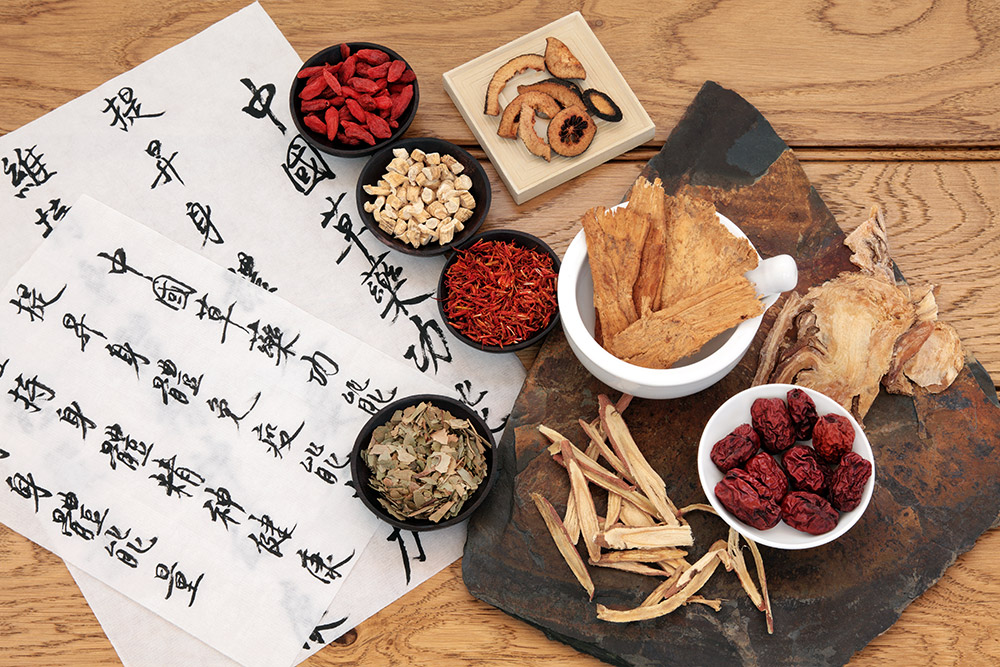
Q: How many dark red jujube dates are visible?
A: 9